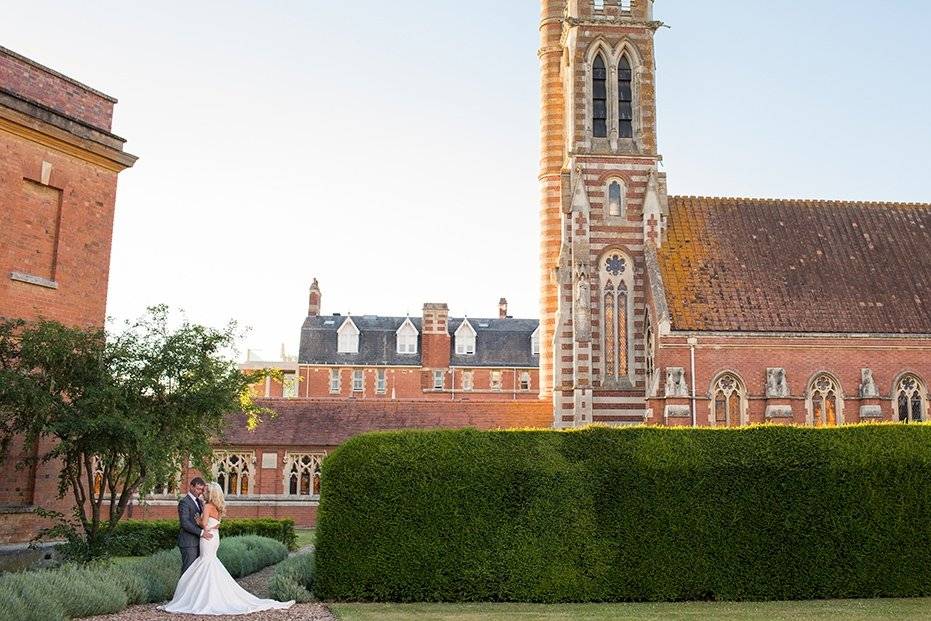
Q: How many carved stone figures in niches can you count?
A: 1